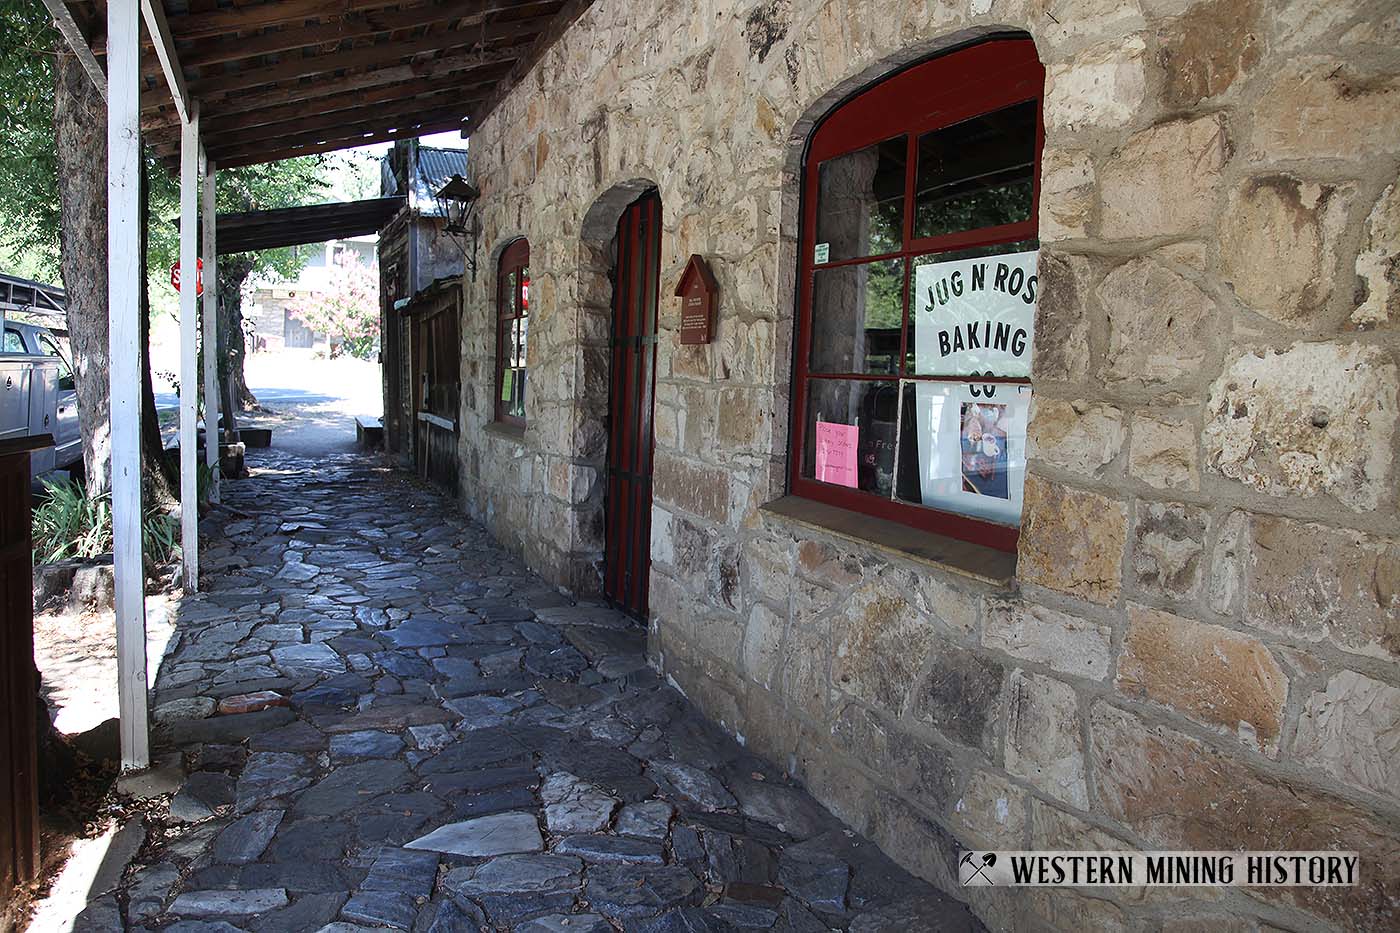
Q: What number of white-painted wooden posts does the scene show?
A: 3